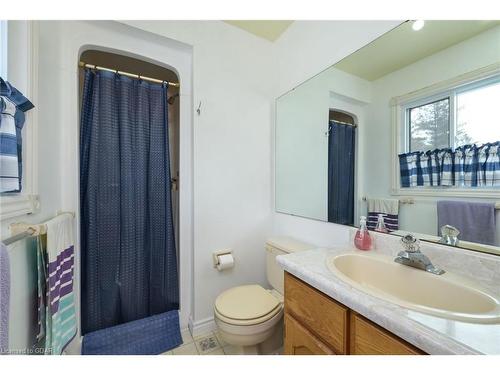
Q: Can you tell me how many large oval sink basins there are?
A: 1